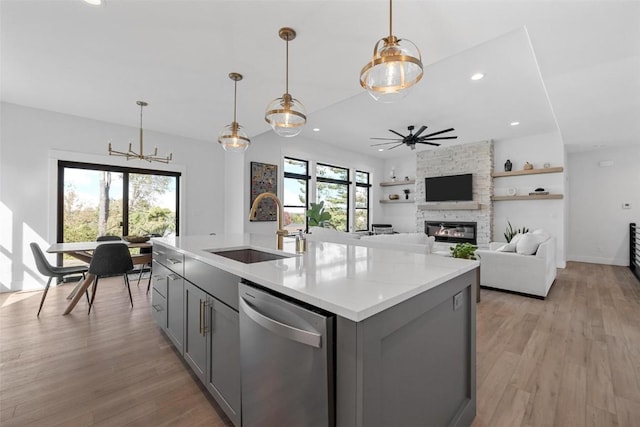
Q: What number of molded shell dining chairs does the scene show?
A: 4